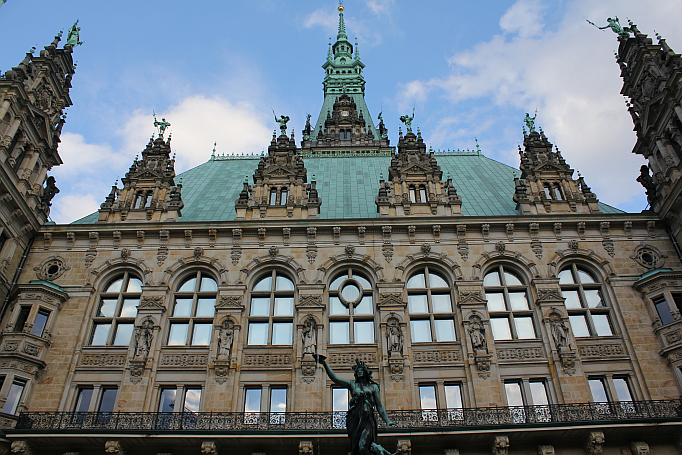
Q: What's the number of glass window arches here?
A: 7